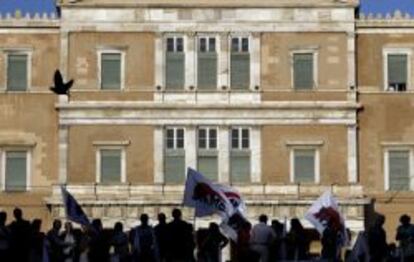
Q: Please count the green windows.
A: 14